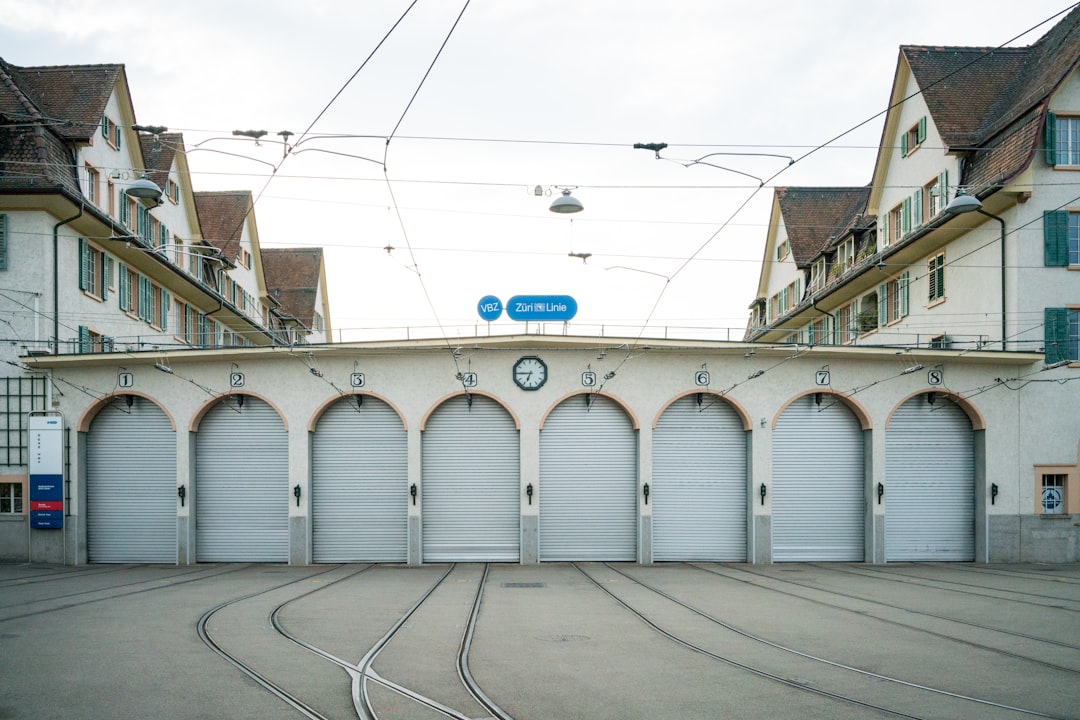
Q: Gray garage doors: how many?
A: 8